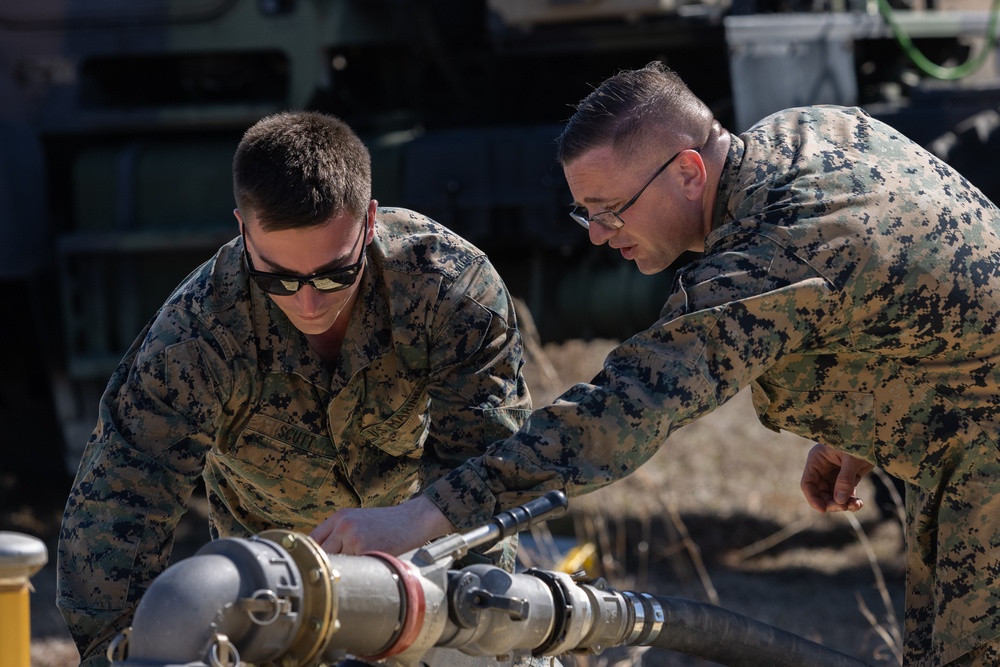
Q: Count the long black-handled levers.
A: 1